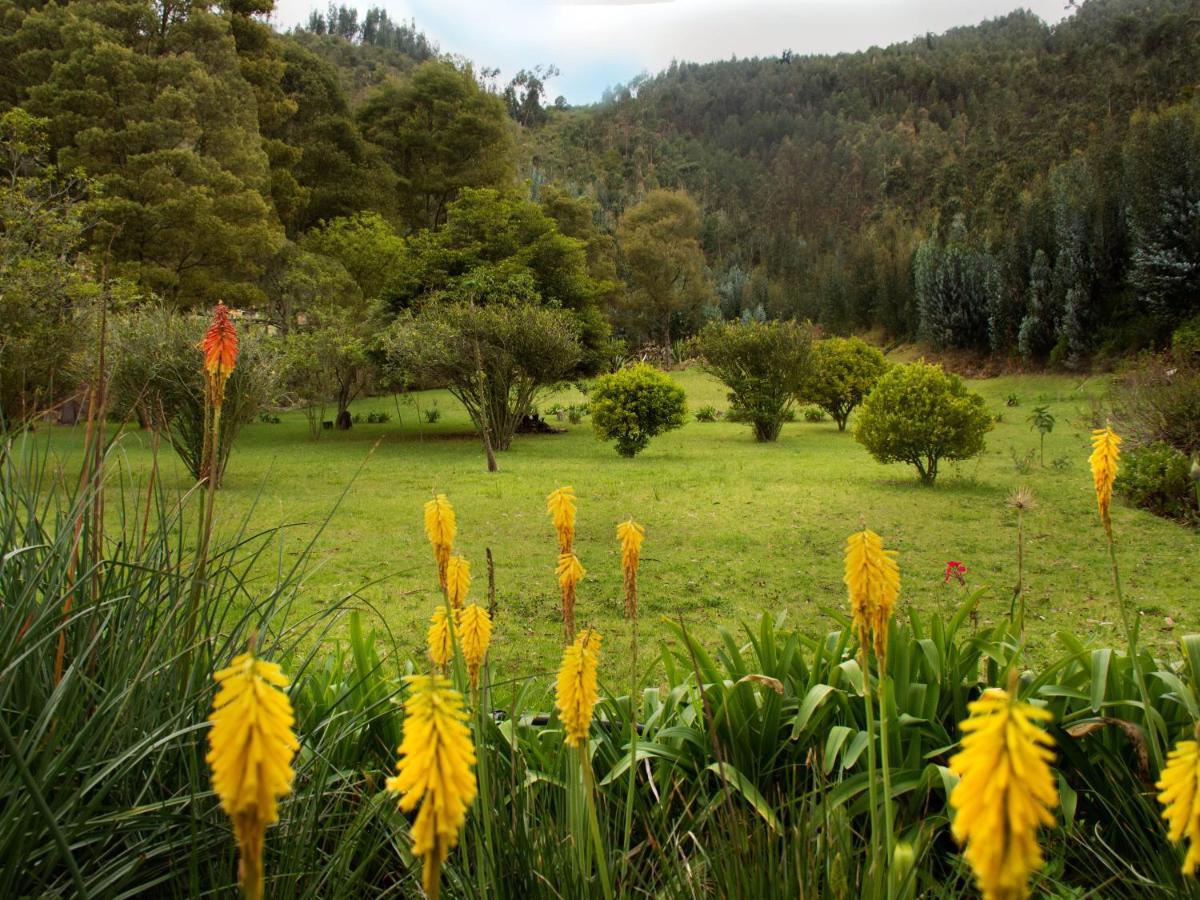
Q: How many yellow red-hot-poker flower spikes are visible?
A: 15